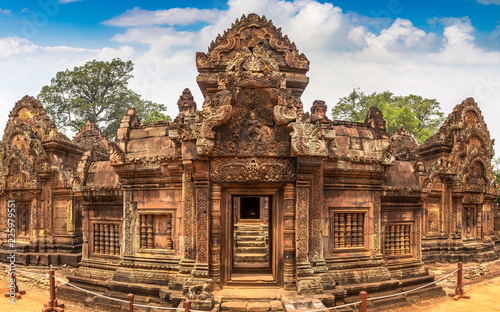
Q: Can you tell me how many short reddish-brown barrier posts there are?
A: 6